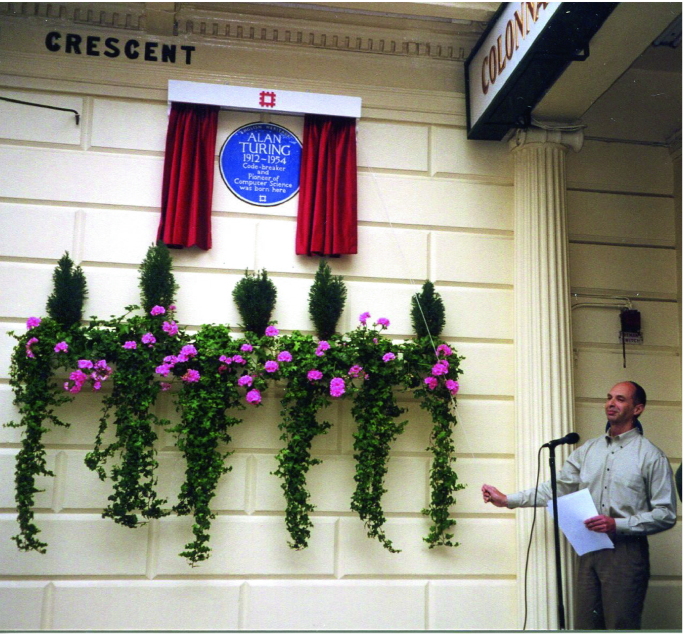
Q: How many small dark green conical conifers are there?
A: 5